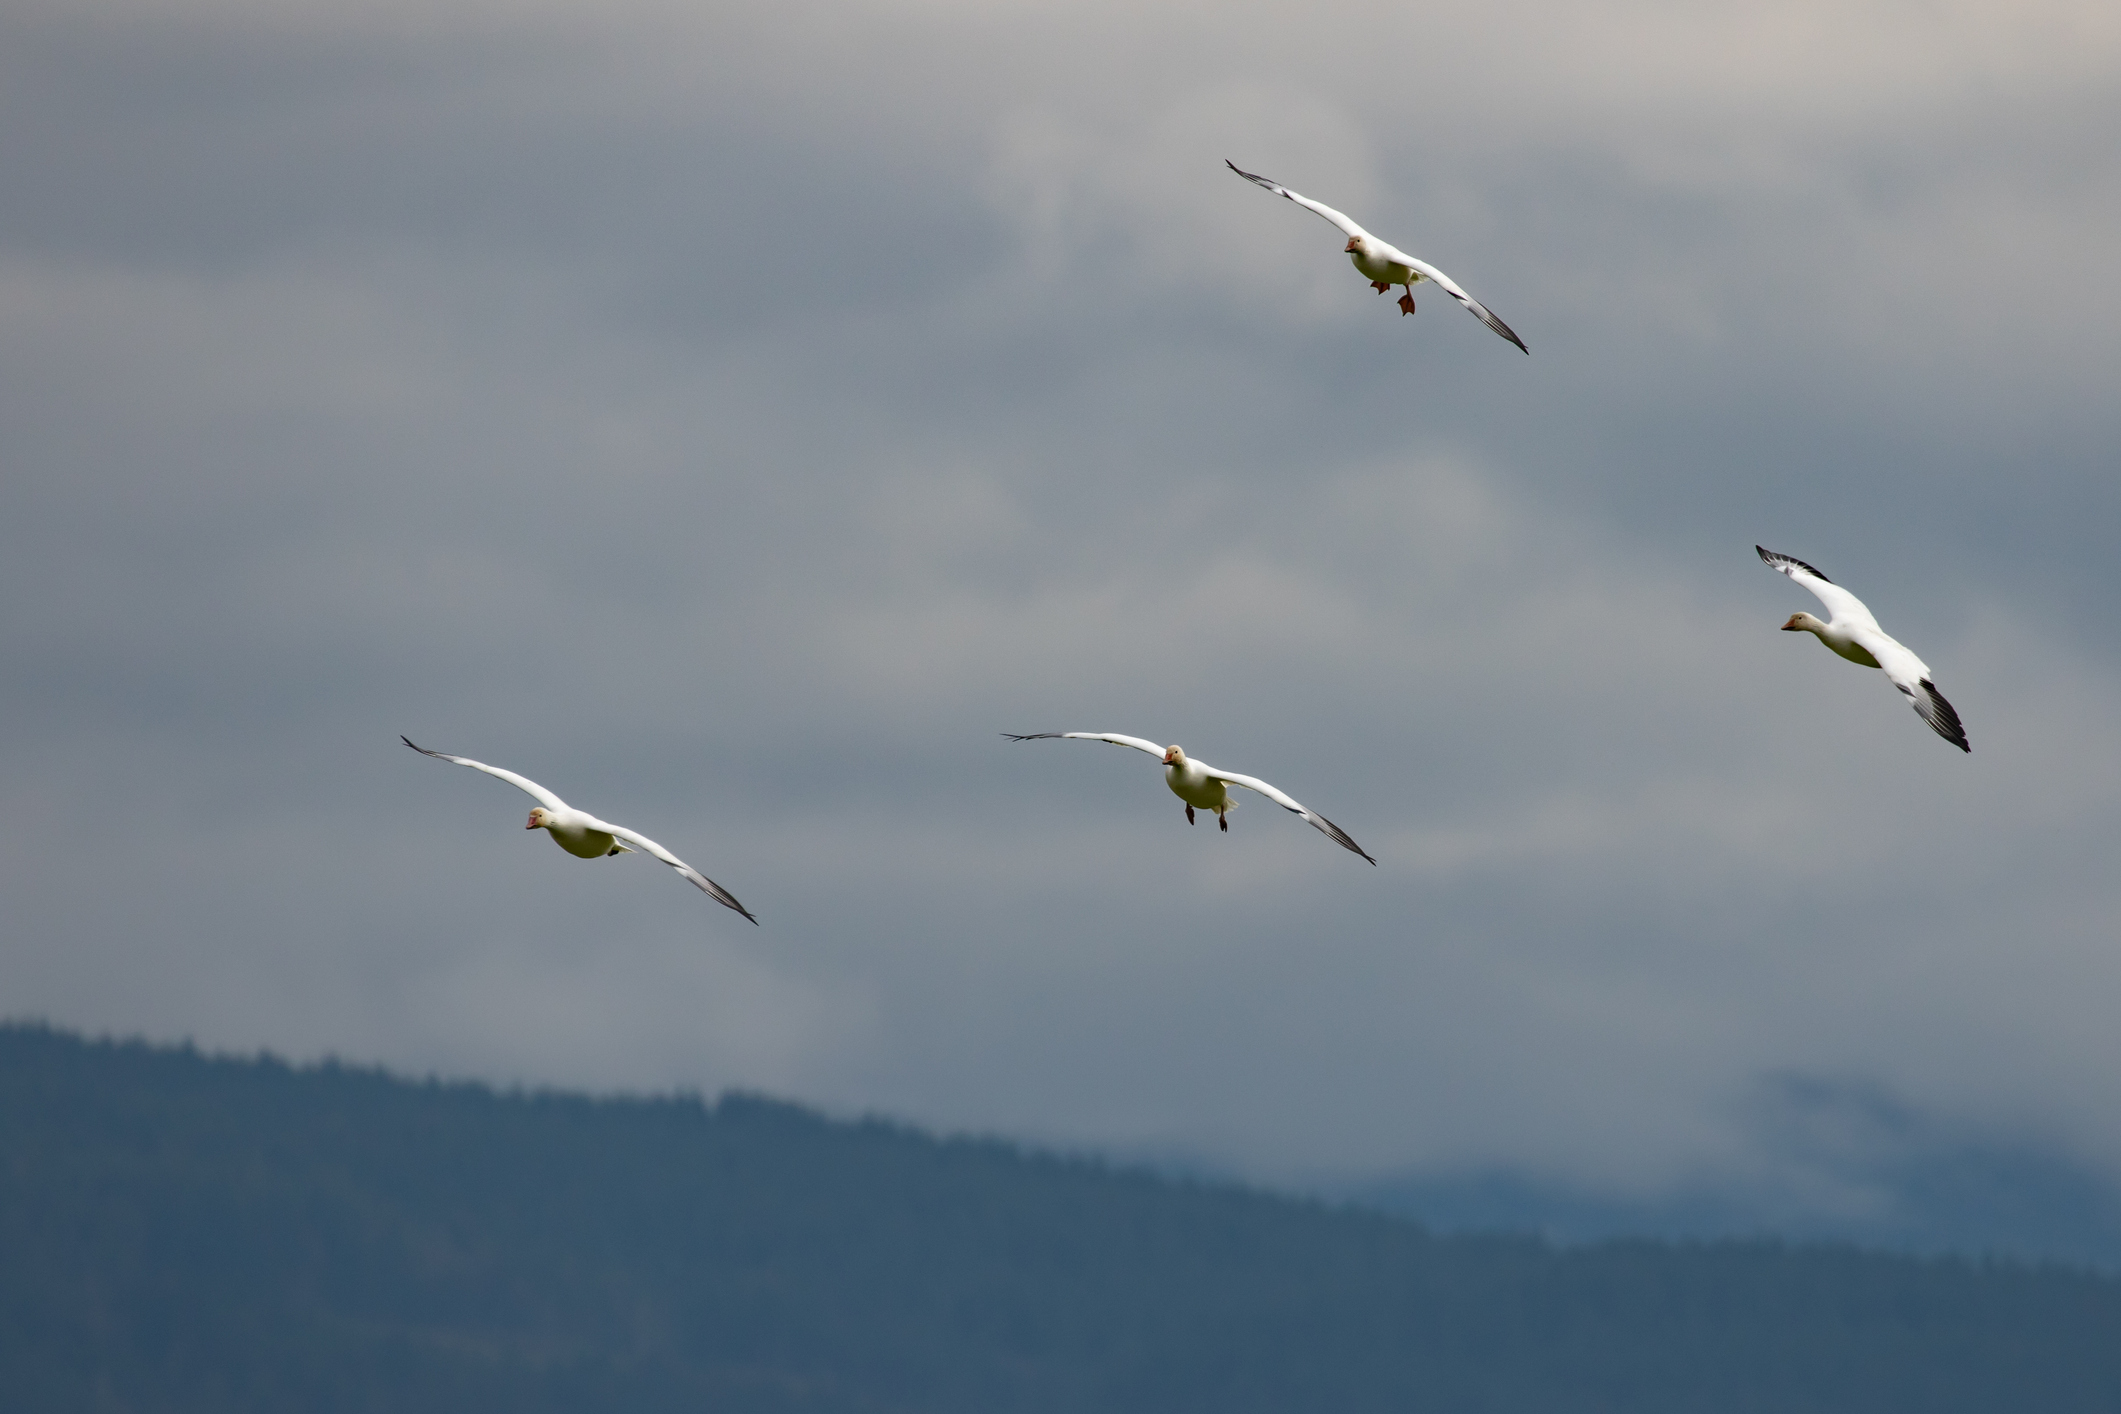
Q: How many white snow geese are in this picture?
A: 4